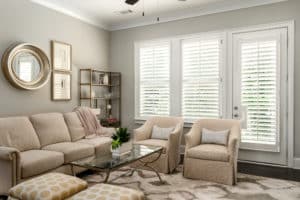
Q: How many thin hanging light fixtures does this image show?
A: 2